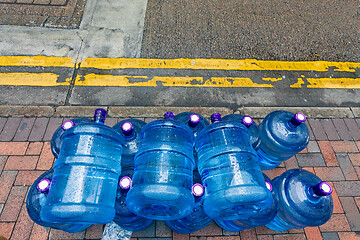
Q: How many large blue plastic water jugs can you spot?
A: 13